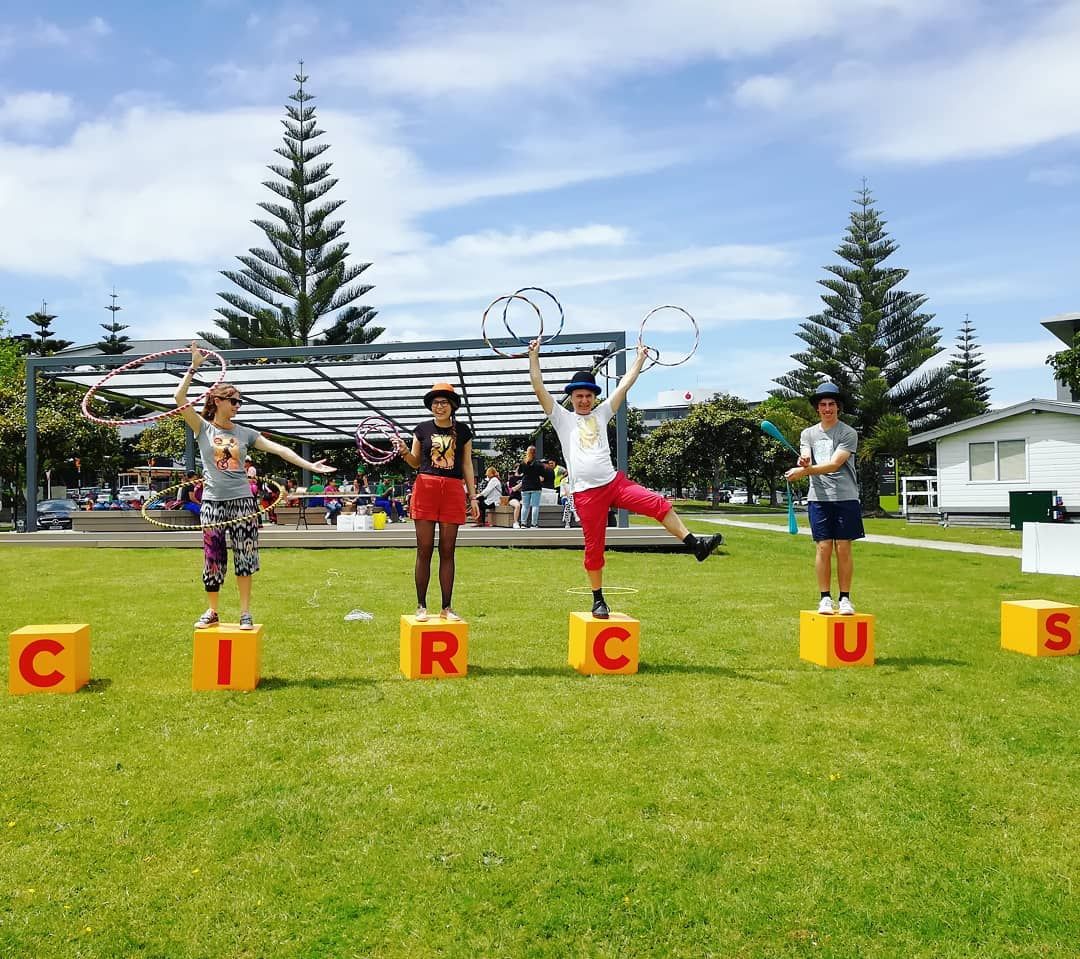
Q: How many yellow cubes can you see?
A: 6